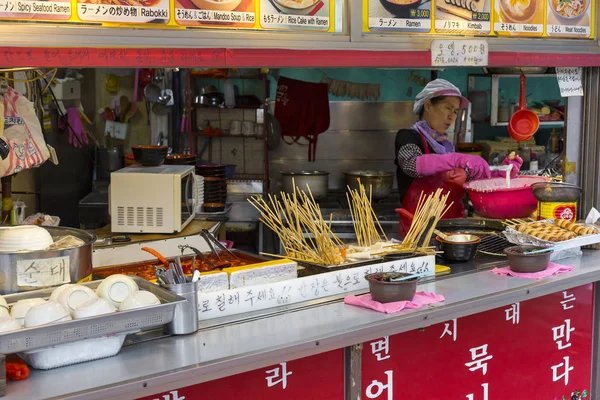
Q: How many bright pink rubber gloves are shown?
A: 3